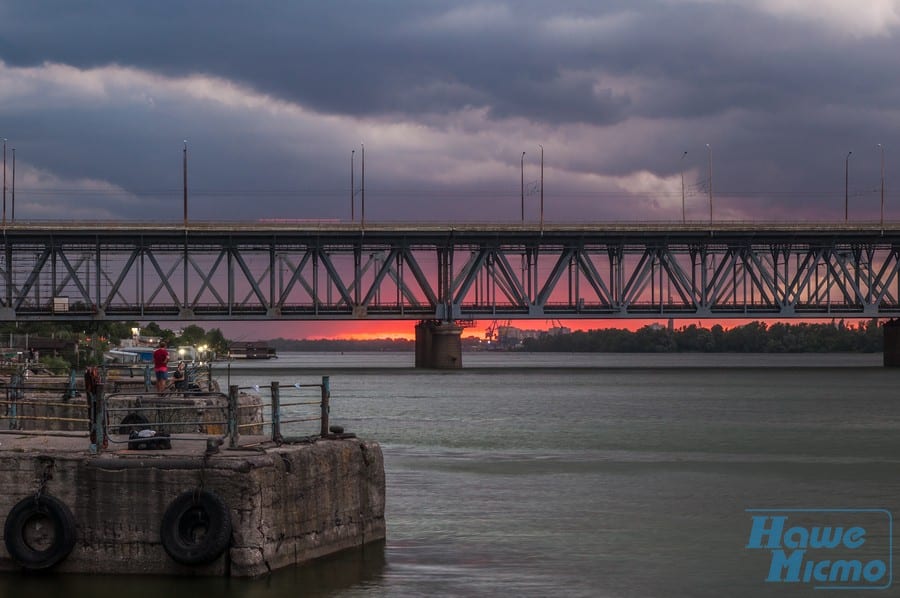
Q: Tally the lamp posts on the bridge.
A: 11